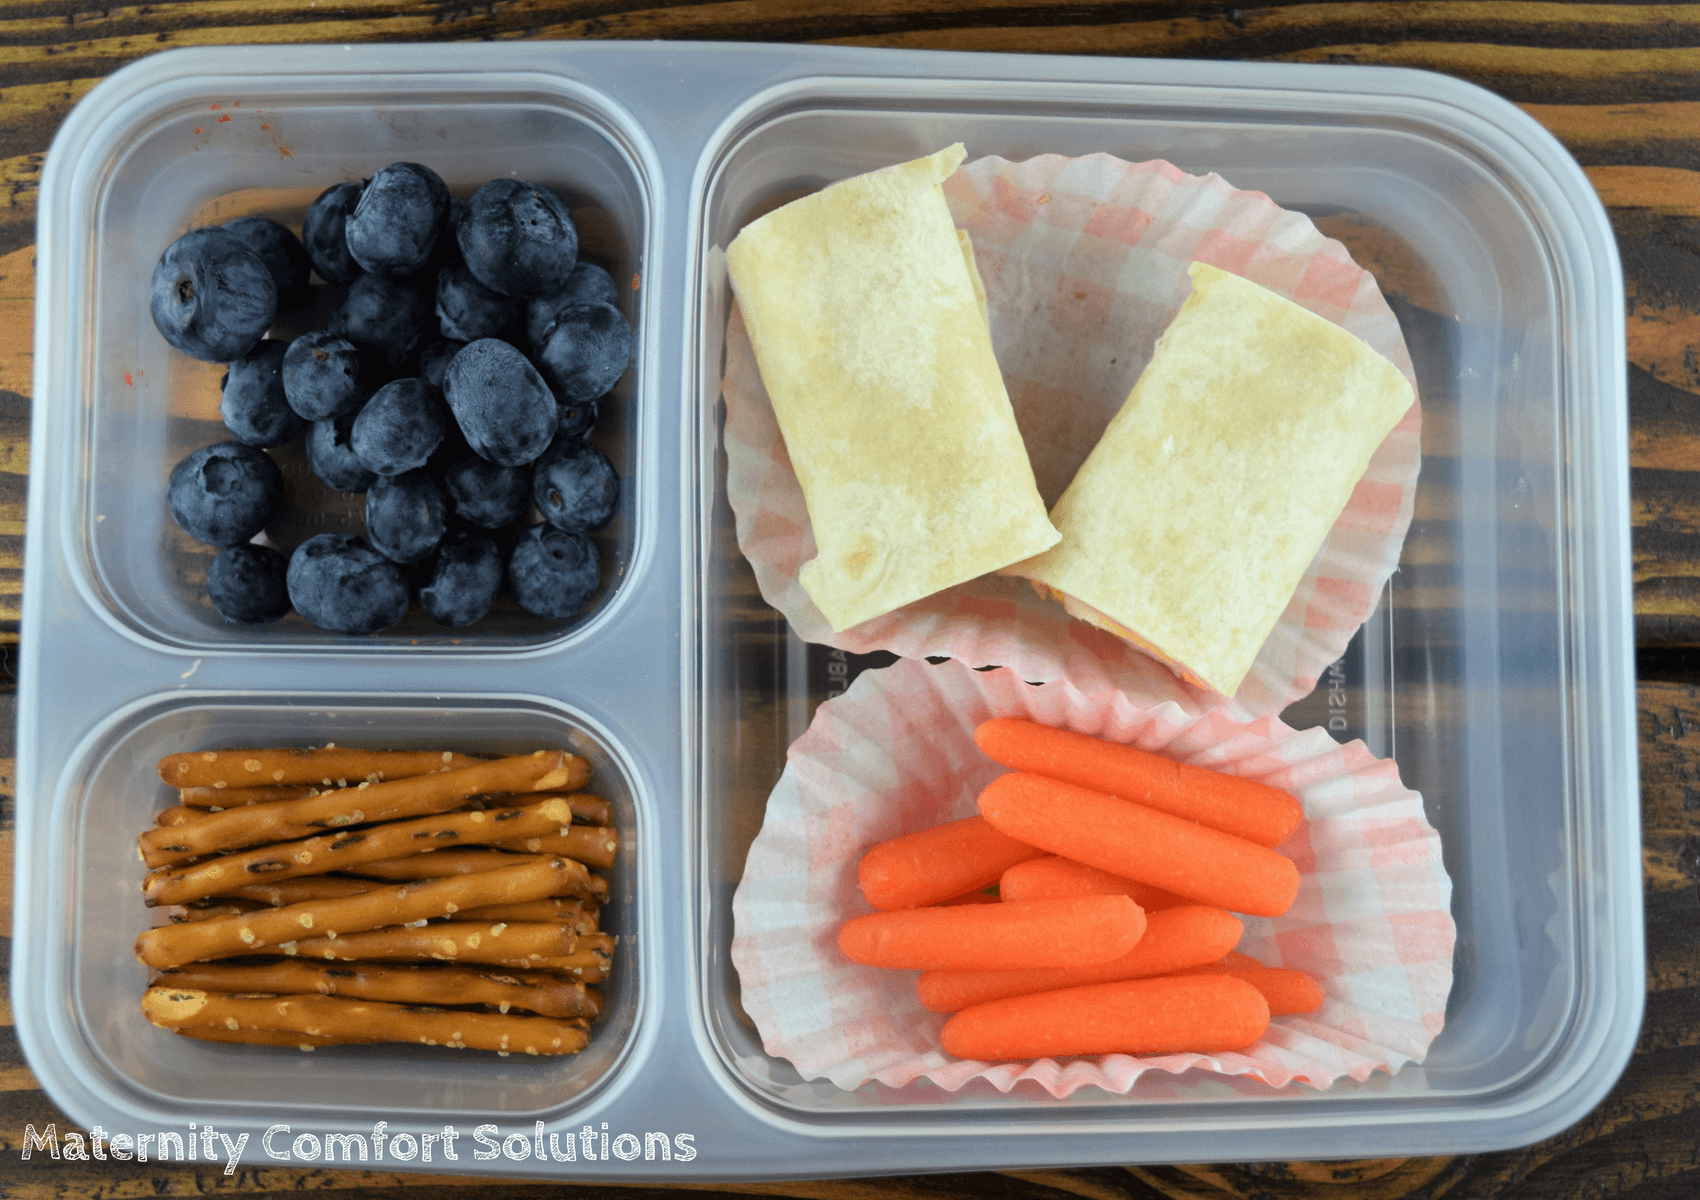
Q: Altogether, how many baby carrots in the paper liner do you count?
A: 8